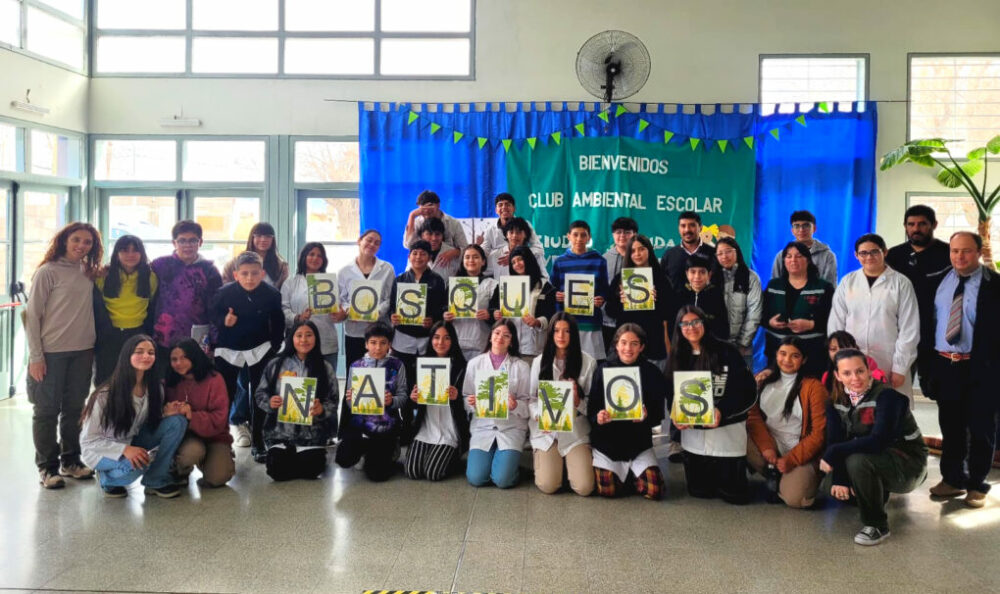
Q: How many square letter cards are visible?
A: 14